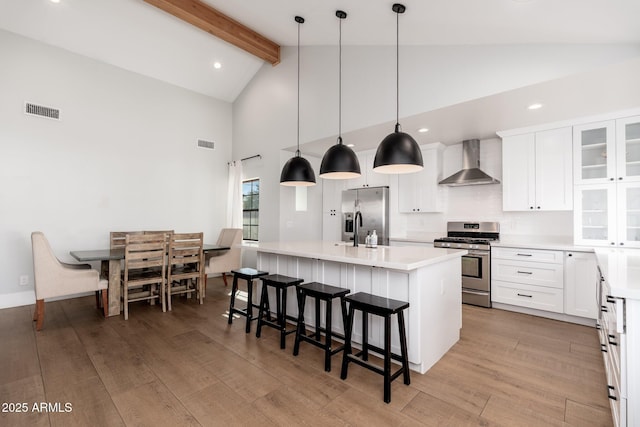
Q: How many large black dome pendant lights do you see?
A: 3